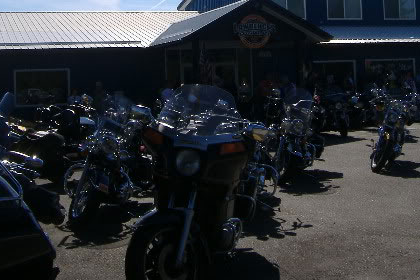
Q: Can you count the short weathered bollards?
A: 0